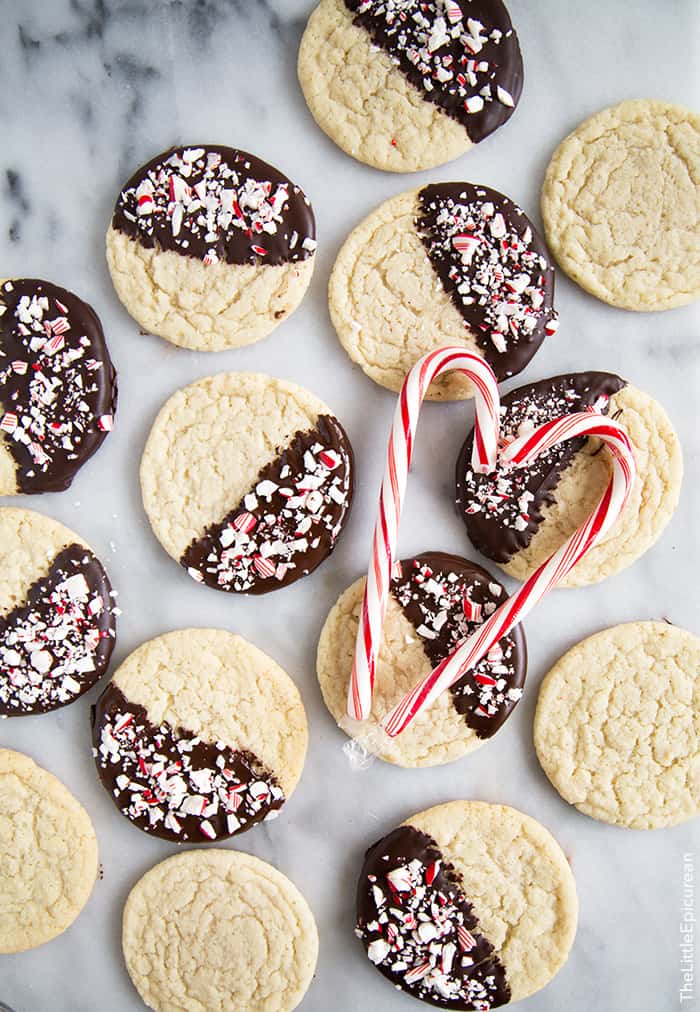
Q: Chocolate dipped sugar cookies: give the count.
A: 10